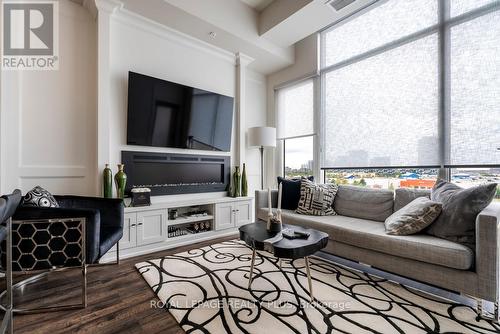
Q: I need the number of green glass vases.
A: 4